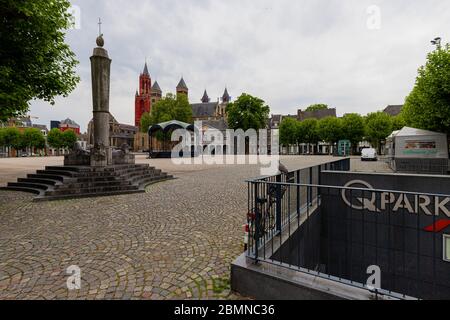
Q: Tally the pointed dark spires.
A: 5